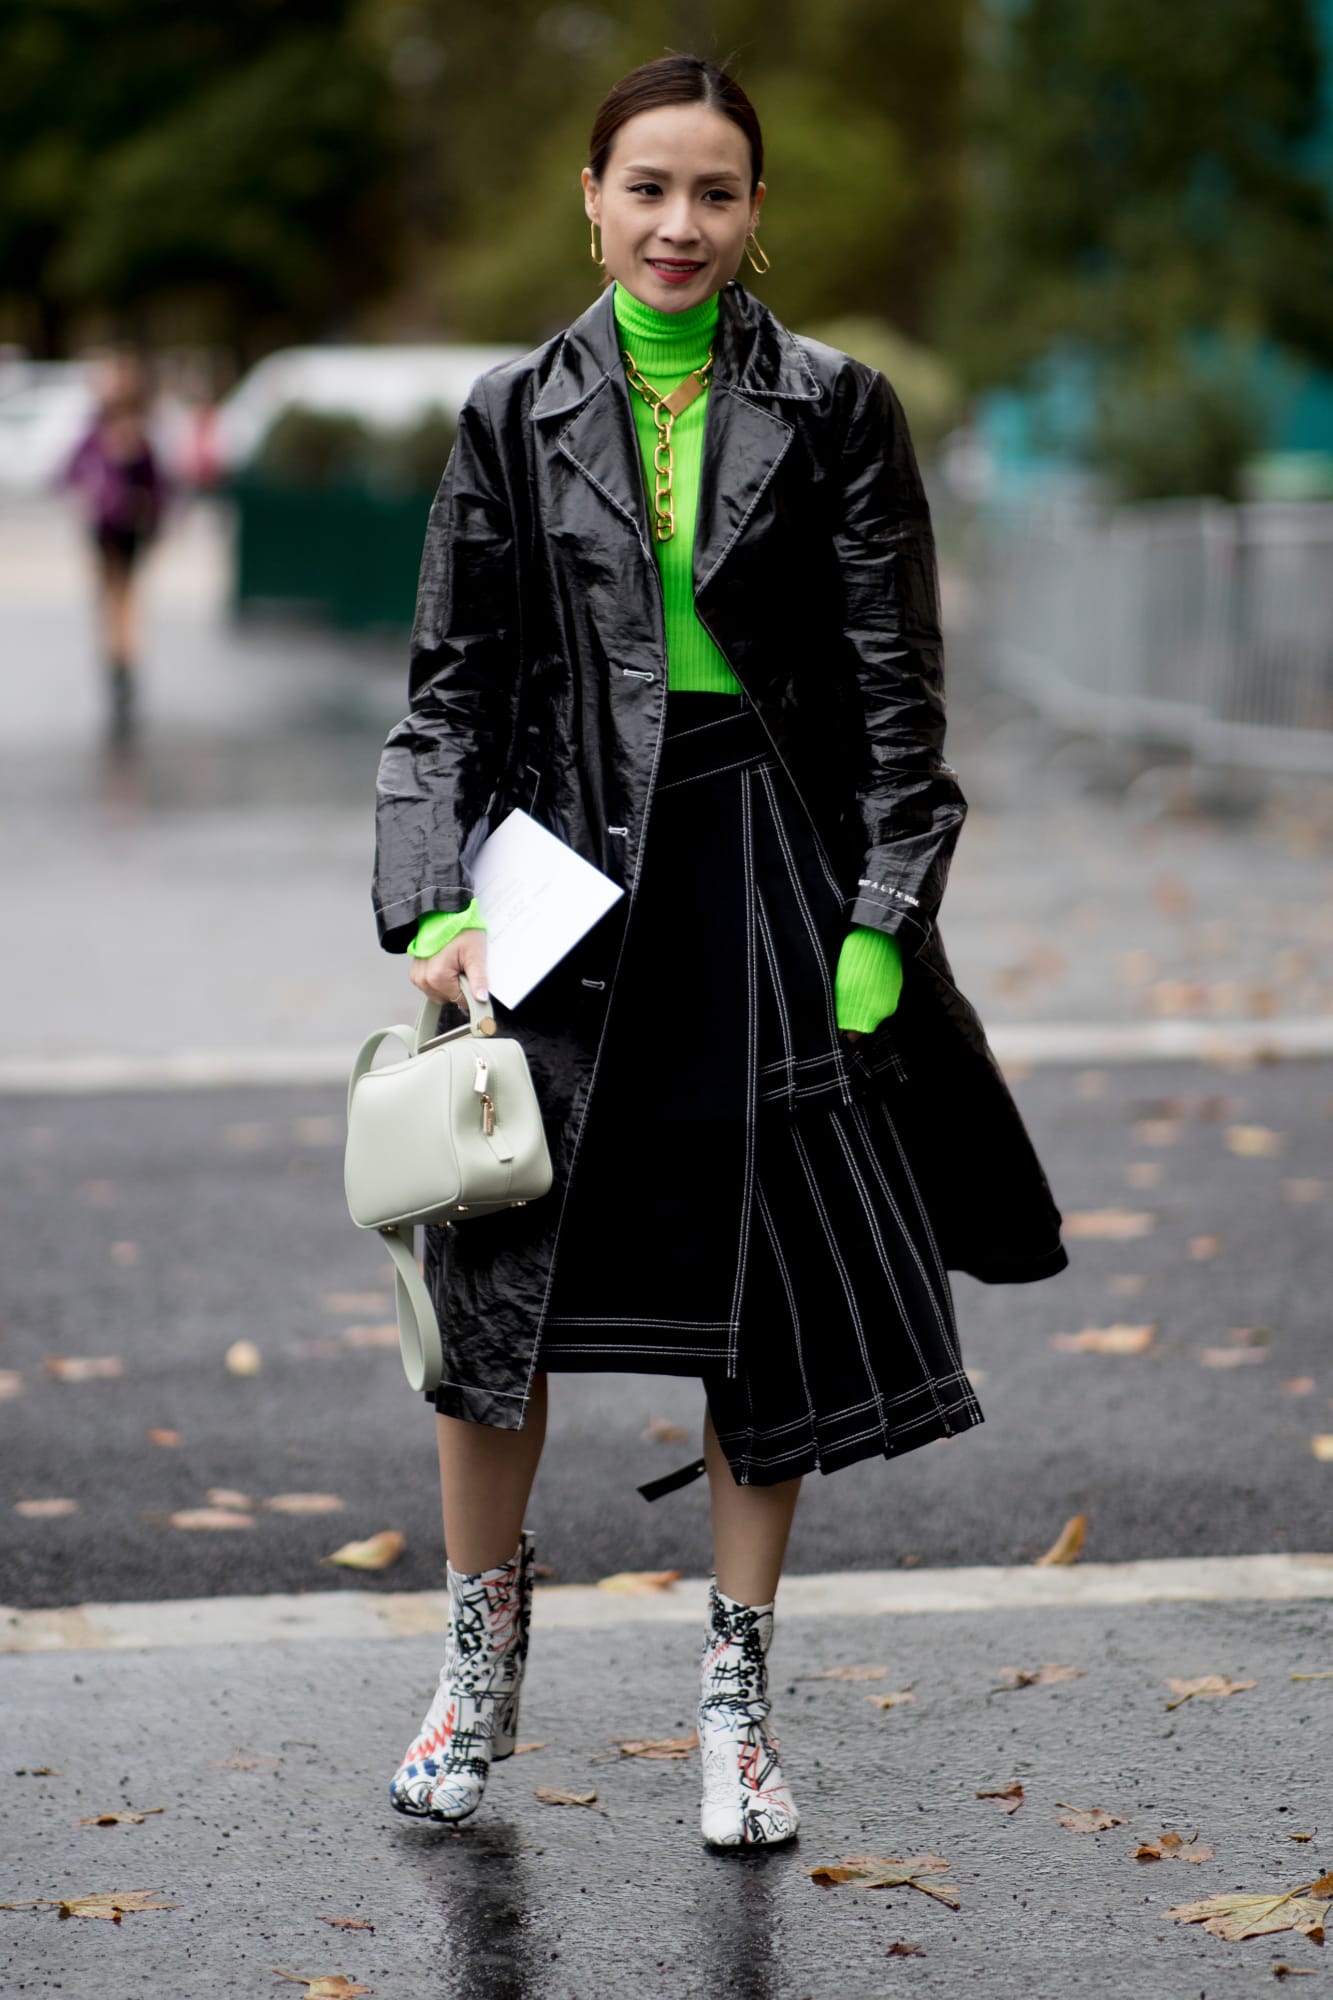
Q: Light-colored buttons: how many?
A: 3